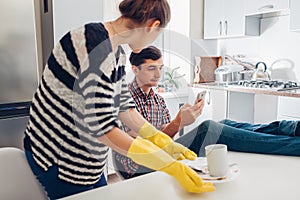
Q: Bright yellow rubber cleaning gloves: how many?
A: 2